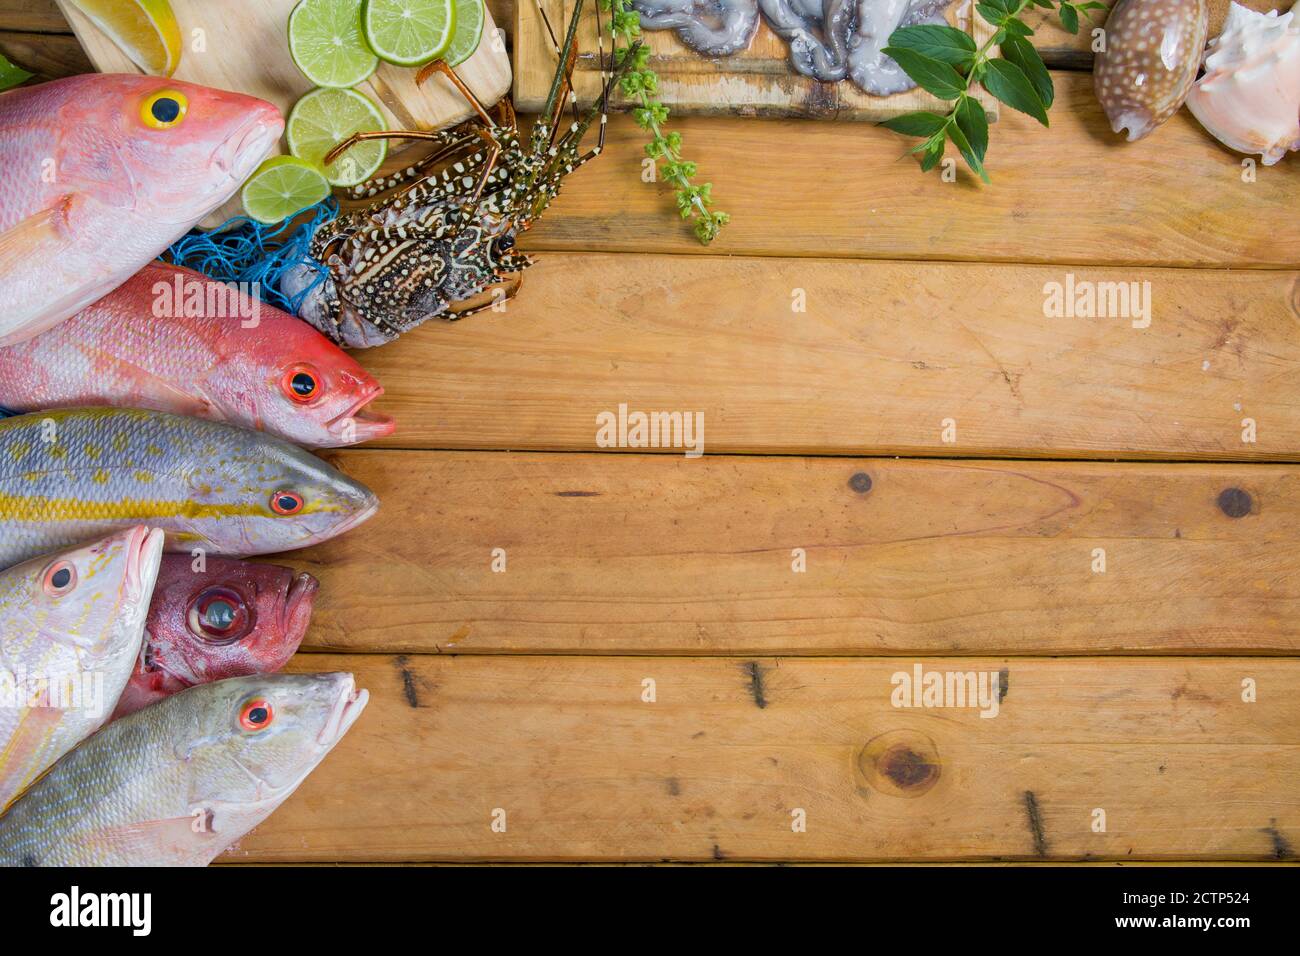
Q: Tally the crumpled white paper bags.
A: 0